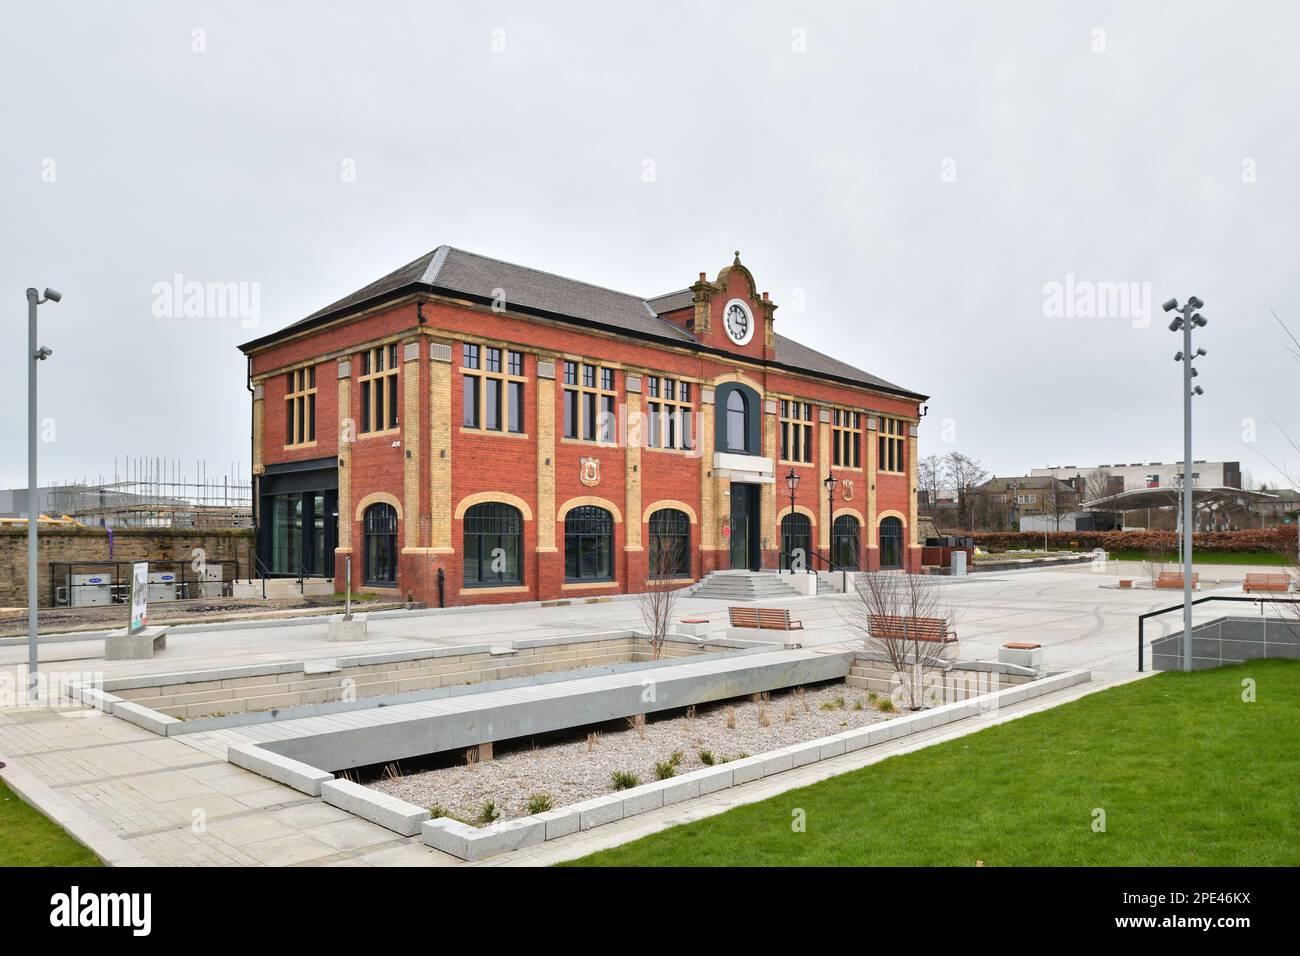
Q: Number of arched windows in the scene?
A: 8